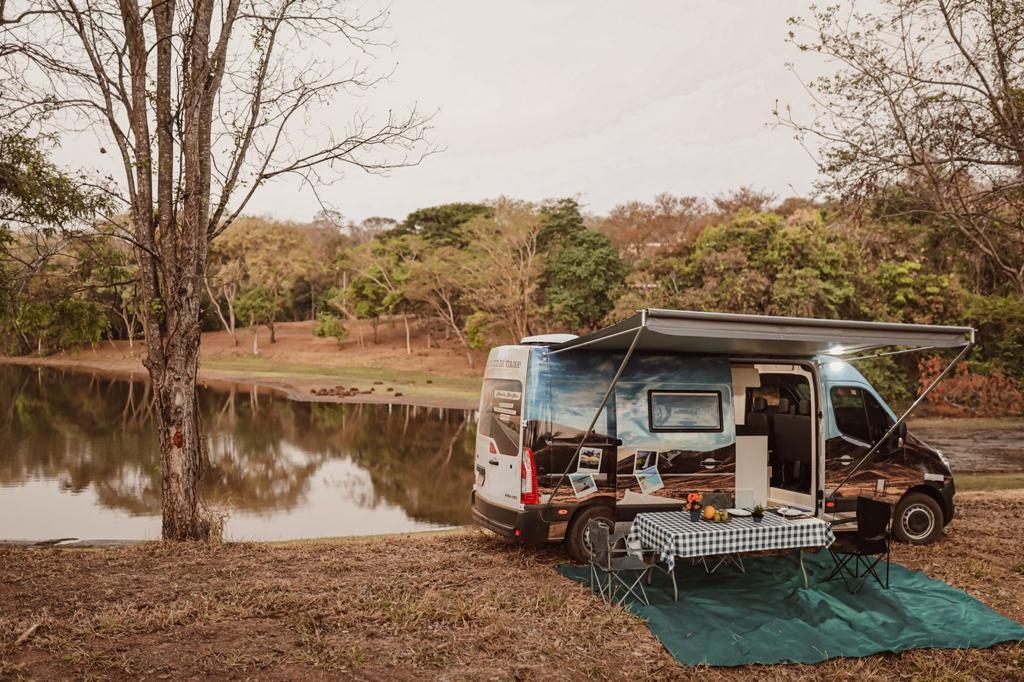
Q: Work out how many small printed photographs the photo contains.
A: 4